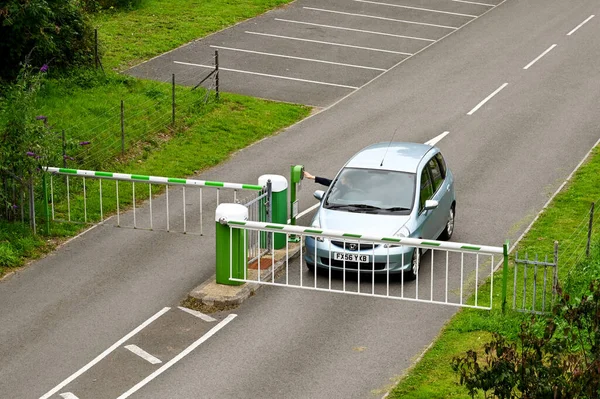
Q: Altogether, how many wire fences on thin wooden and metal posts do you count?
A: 2